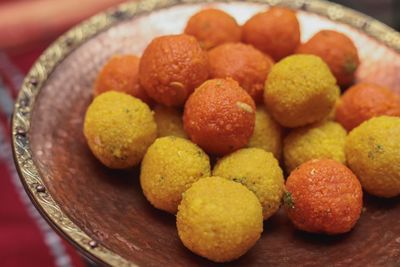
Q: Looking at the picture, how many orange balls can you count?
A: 9